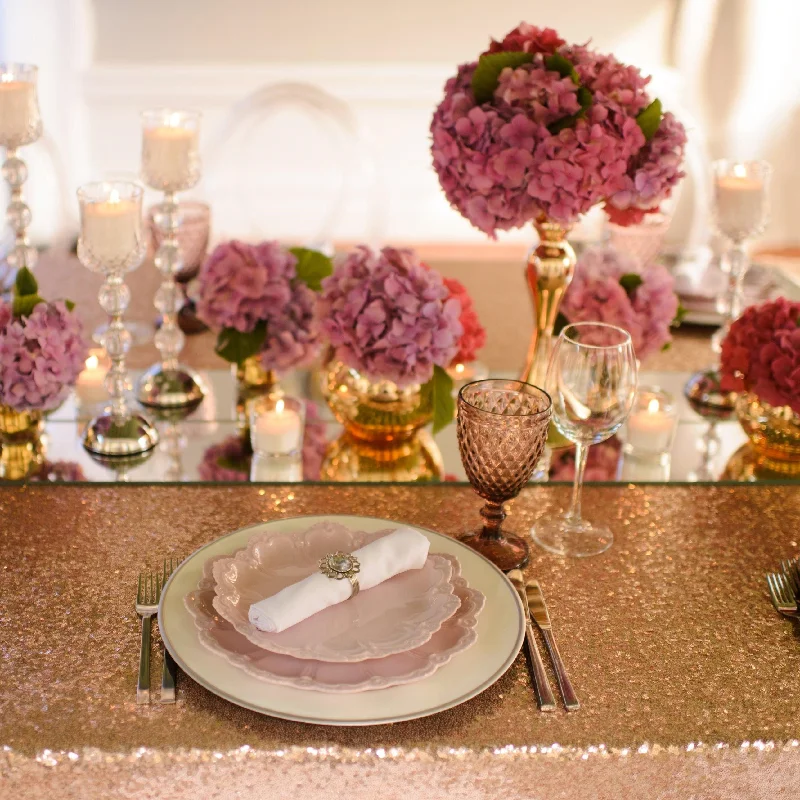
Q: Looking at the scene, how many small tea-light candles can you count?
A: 4